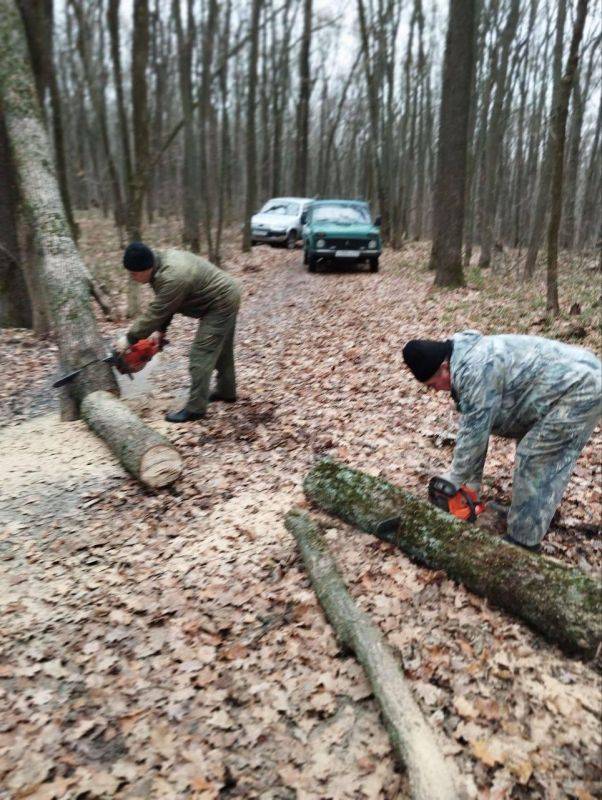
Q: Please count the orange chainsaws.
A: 2